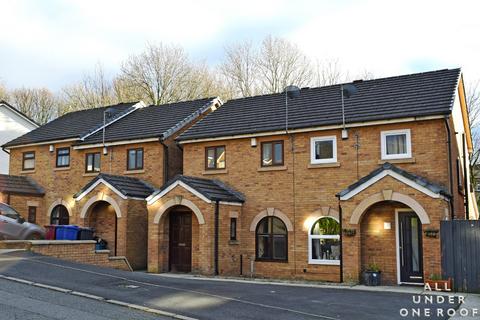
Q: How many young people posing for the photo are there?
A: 0